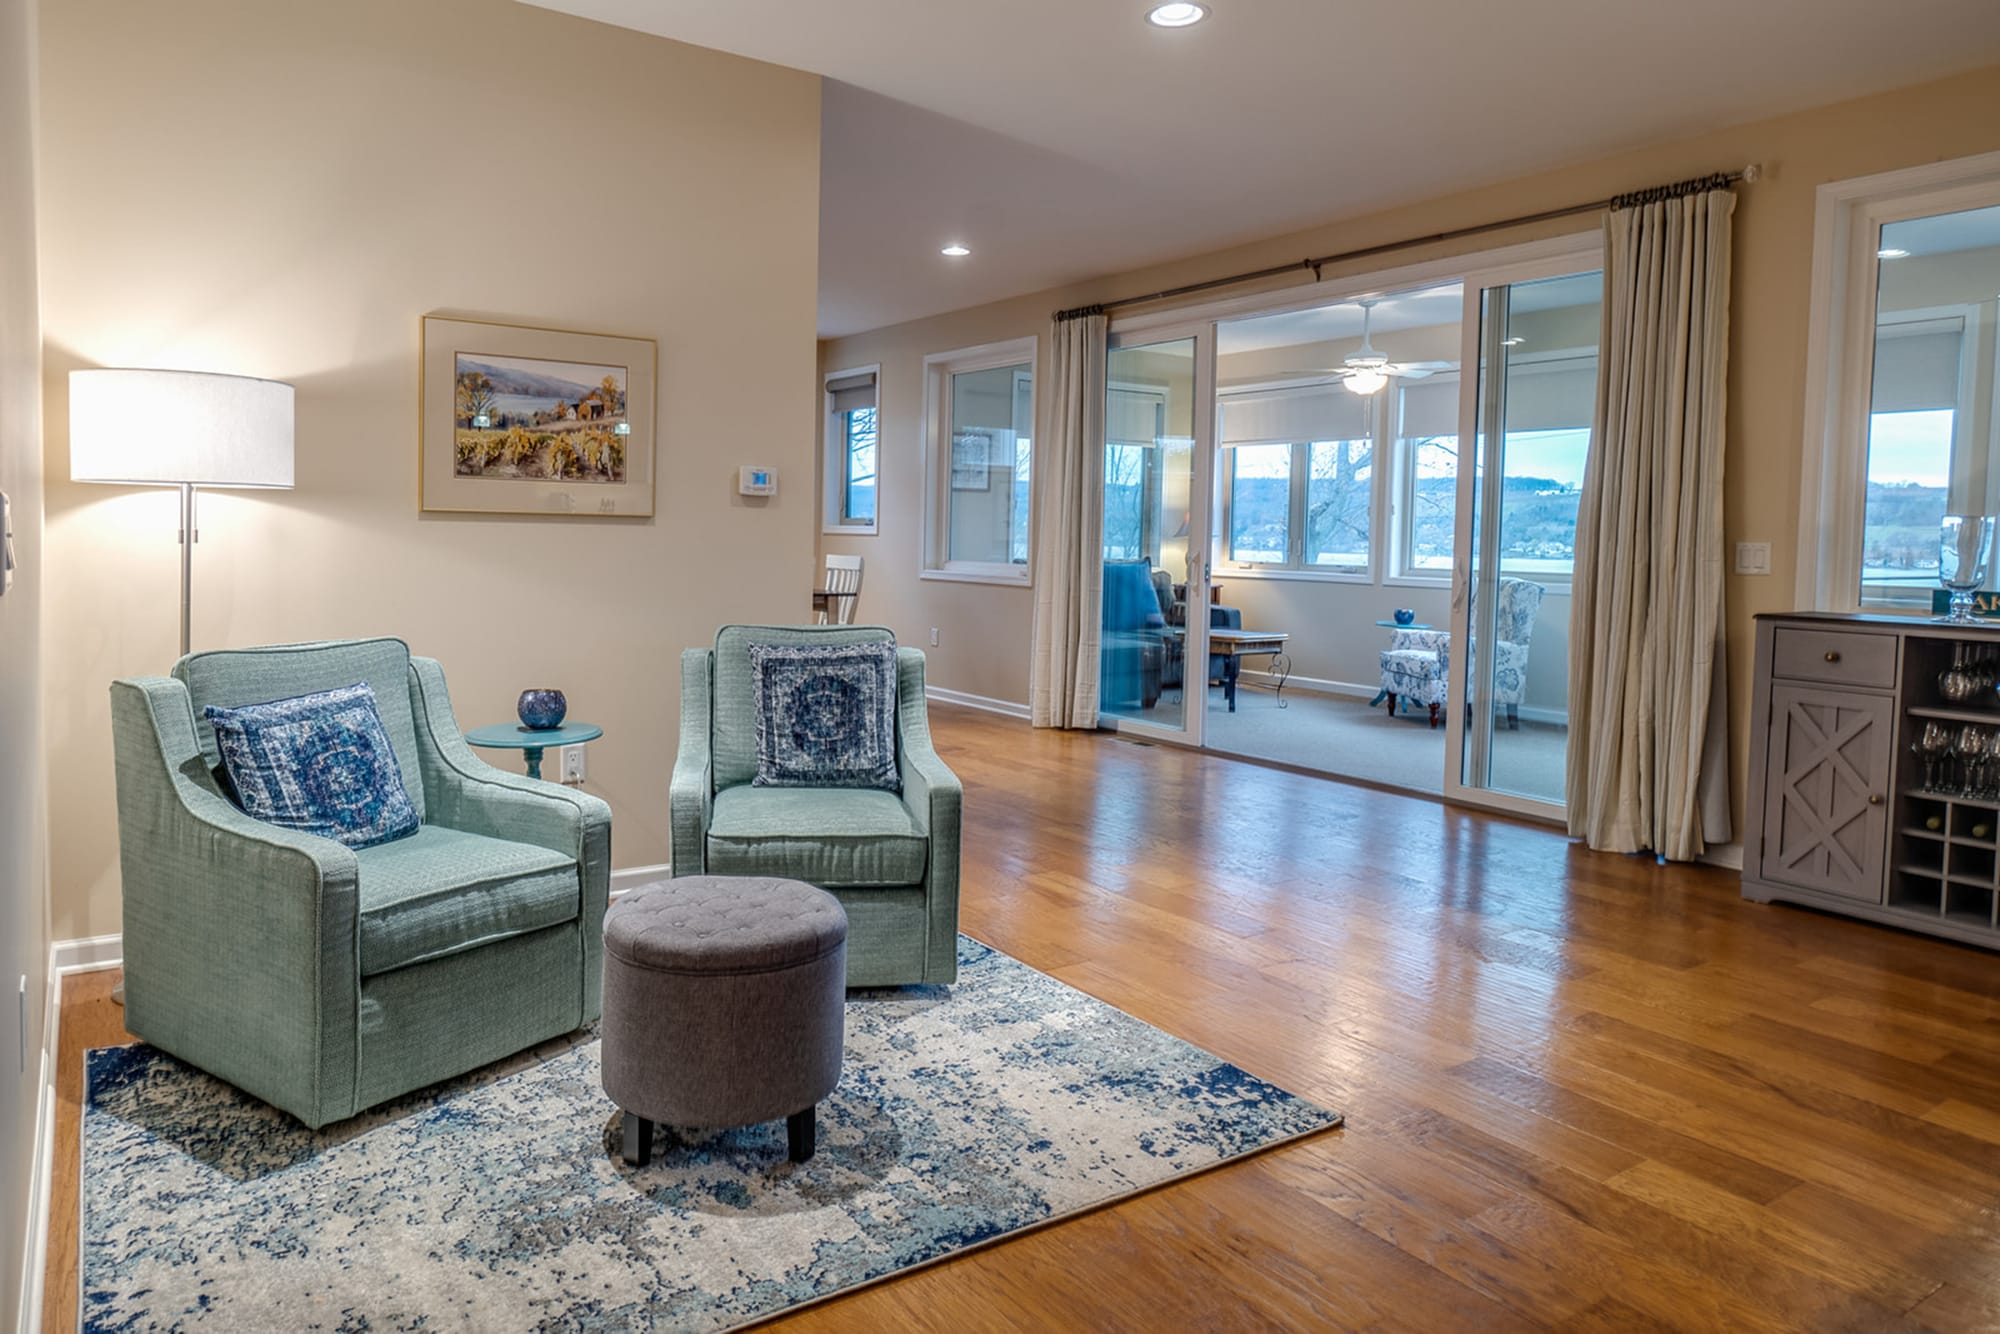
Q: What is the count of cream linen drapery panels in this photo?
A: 2